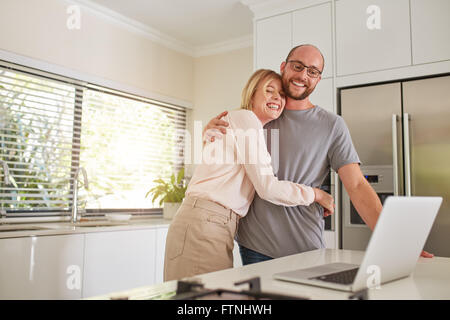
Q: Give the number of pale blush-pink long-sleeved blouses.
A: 1